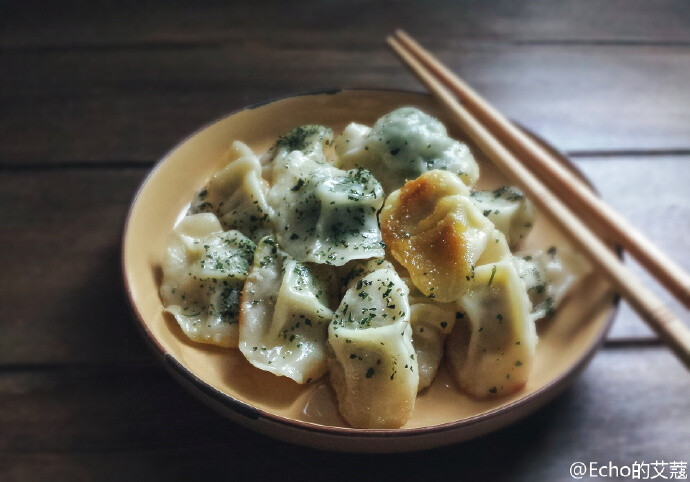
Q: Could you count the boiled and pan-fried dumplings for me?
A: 12